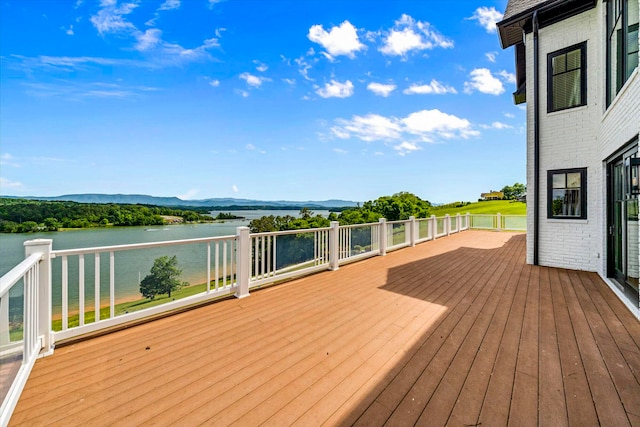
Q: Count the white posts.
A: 10